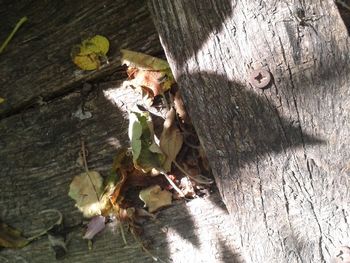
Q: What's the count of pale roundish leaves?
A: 2